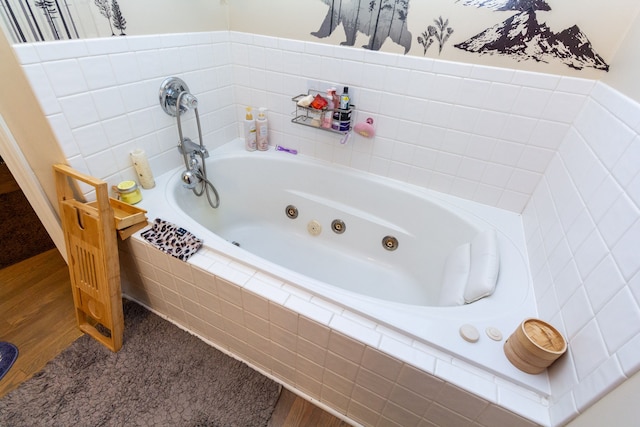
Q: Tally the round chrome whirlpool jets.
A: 3